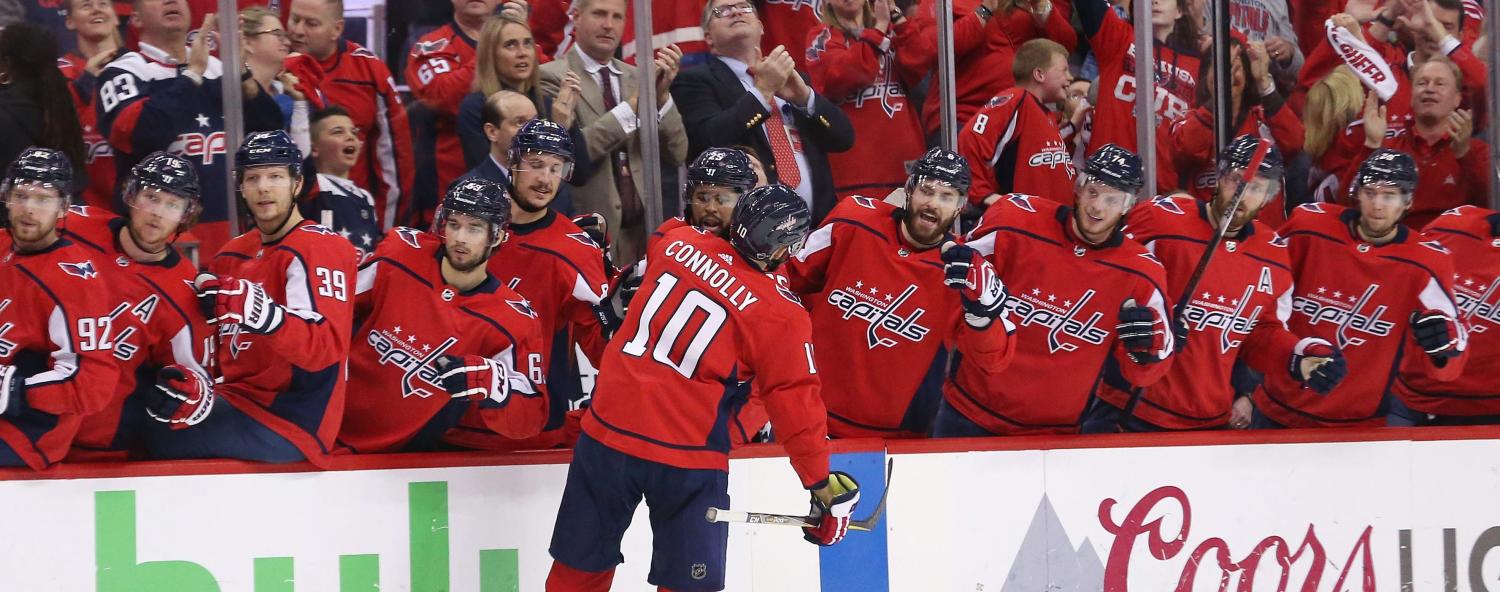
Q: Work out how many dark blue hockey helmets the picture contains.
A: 11